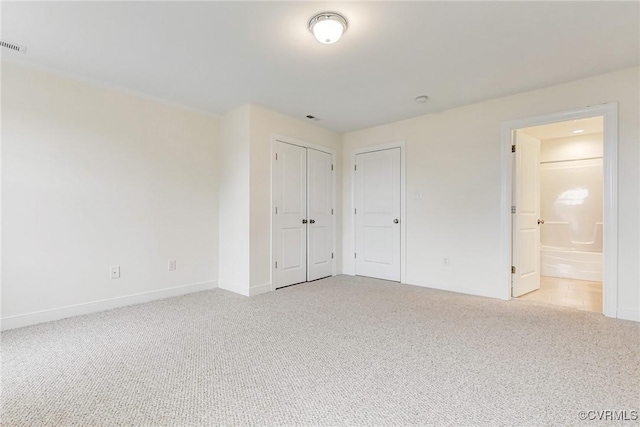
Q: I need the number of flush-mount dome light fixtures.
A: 1